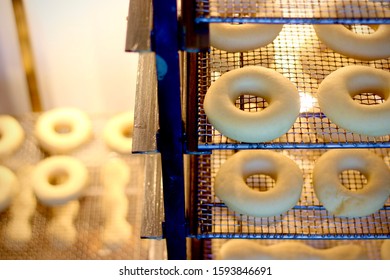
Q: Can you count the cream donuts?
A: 11